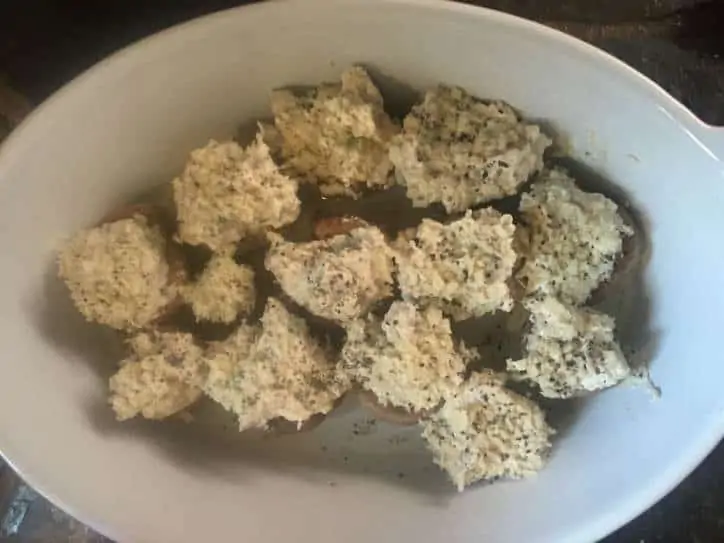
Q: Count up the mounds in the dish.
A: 13